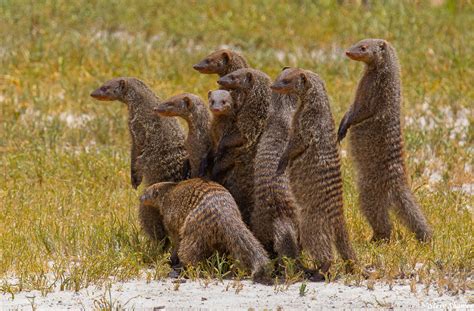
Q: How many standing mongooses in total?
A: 8